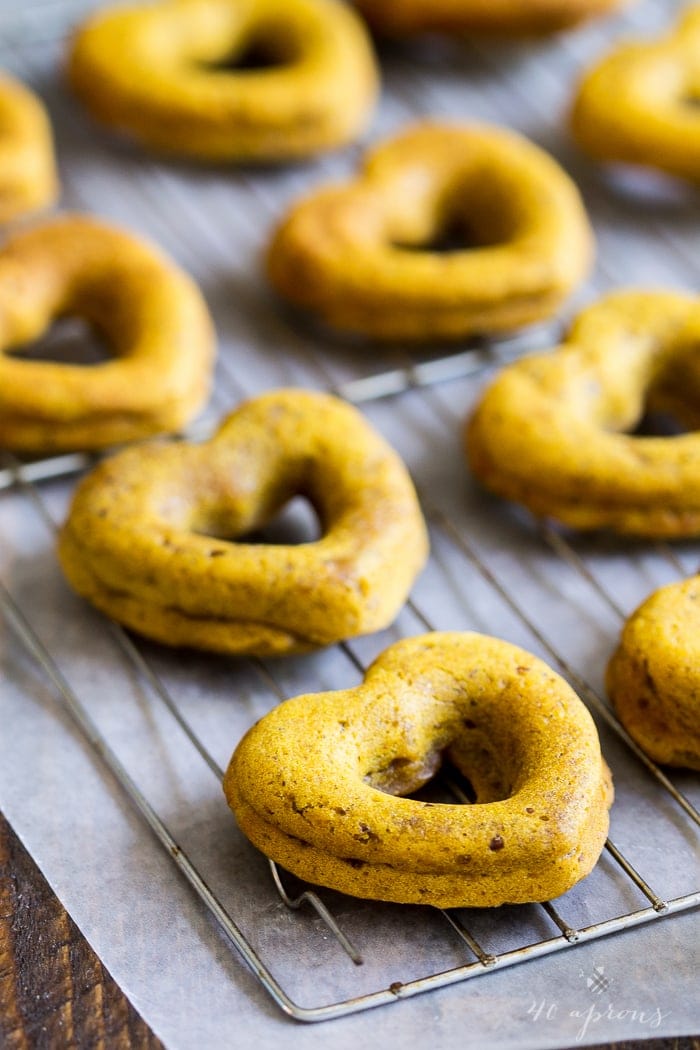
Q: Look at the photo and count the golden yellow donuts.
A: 10